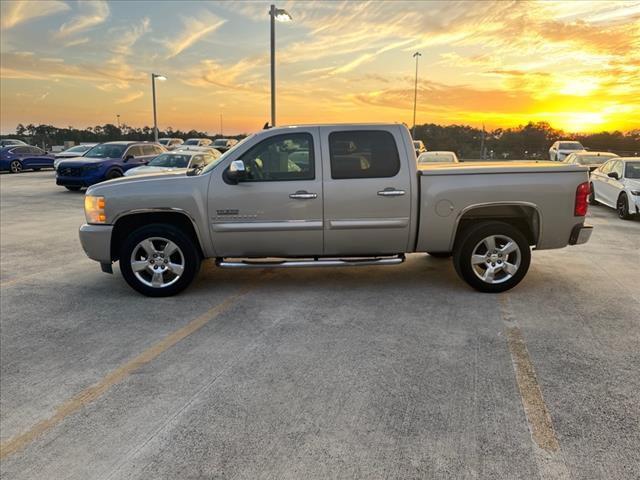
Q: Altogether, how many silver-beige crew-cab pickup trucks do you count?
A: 1